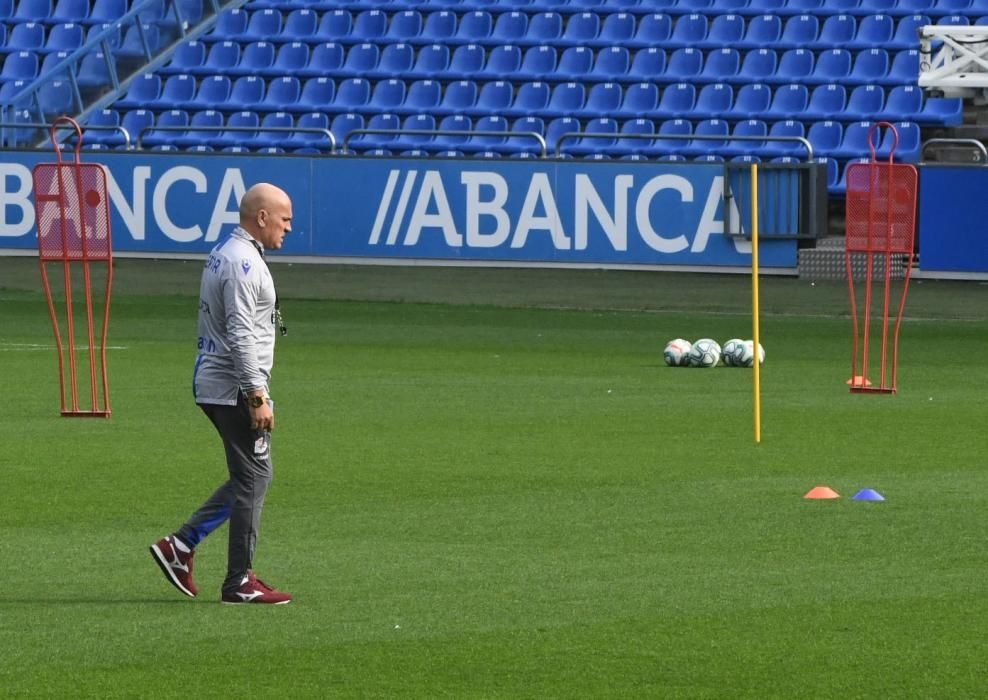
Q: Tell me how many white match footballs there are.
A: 4